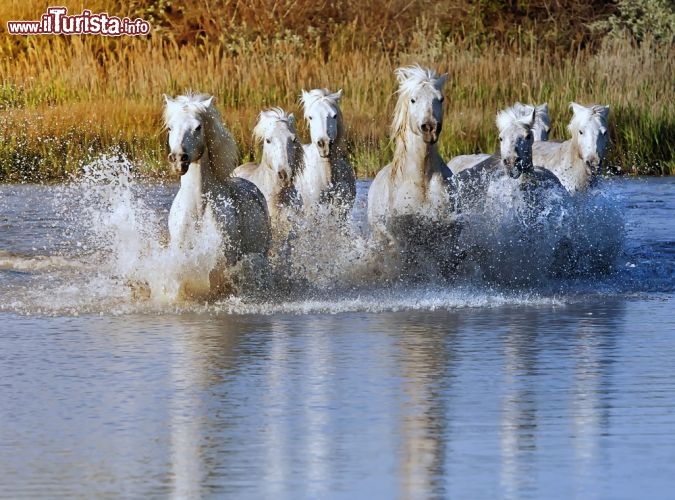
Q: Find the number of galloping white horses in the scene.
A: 7